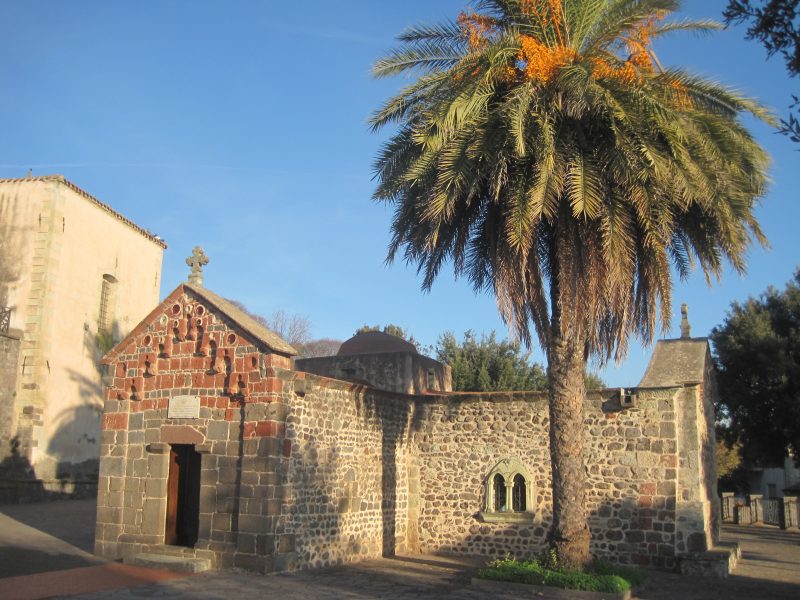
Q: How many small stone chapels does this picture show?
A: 1